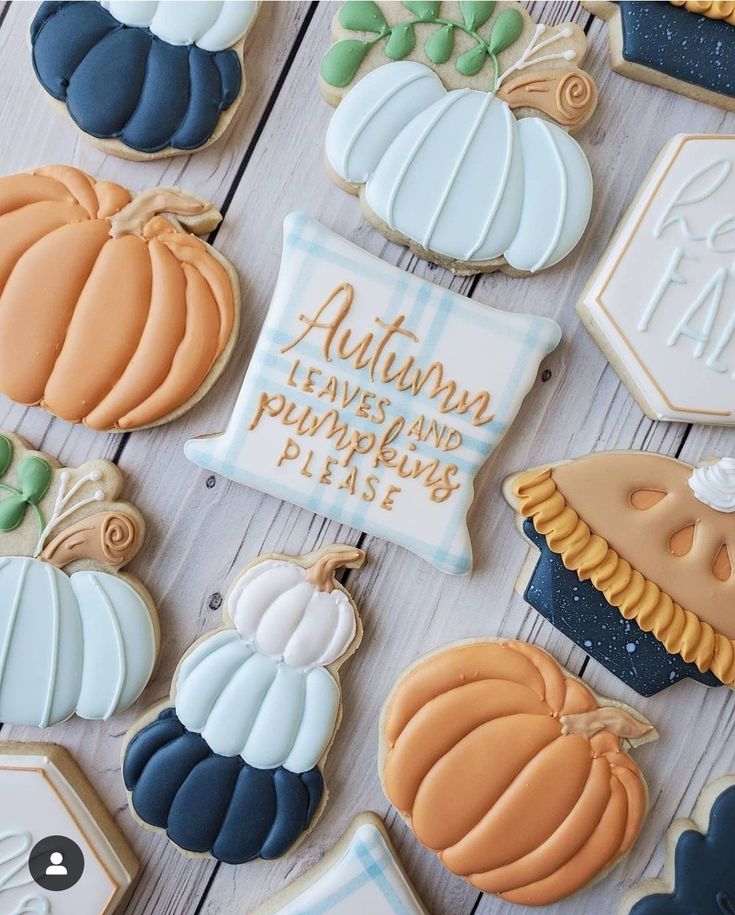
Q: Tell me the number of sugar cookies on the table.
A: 13